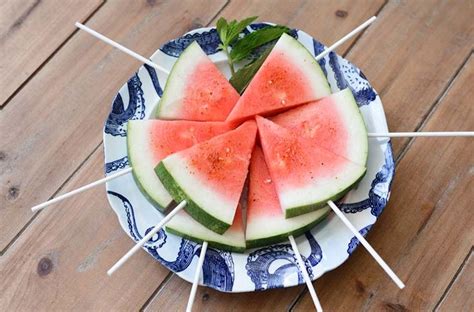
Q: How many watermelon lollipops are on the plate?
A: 8